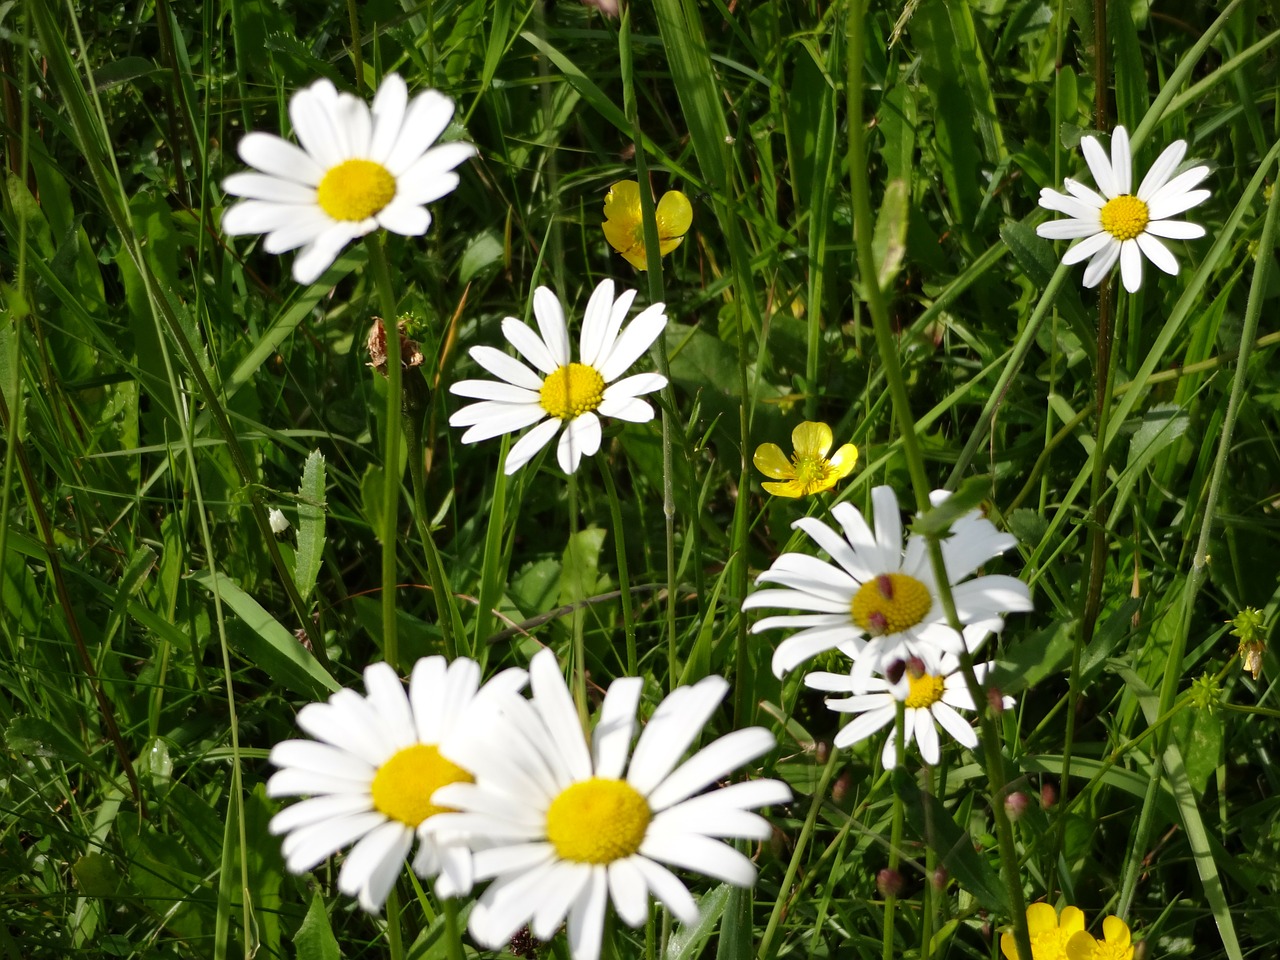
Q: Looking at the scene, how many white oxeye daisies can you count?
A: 7